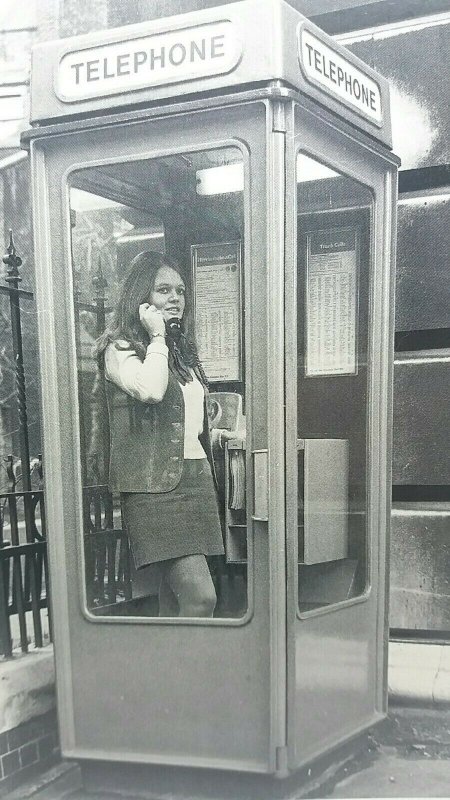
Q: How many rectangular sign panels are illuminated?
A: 2